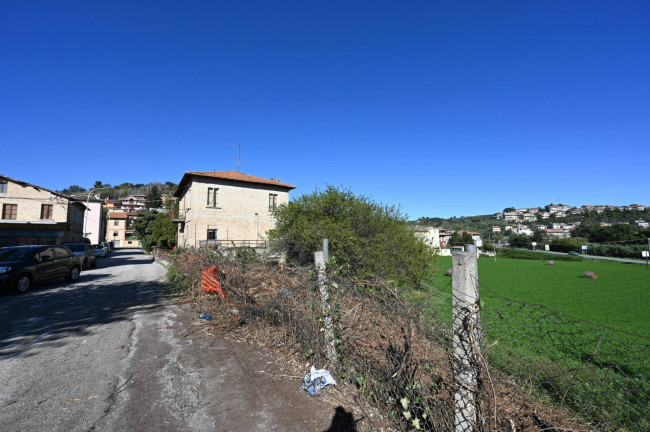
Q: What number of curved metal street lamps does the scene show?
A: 1